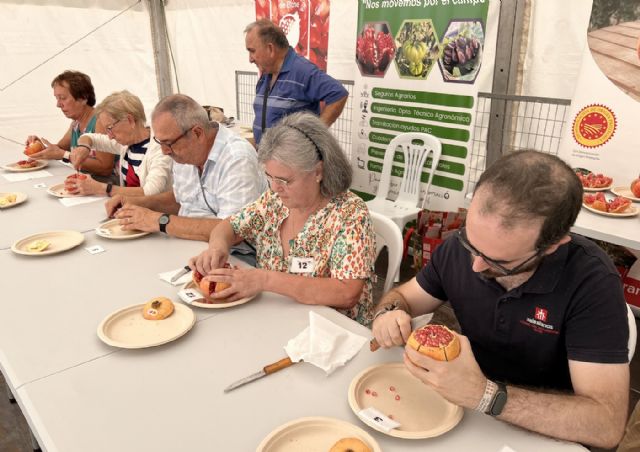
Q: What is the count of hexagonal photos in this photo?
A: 3